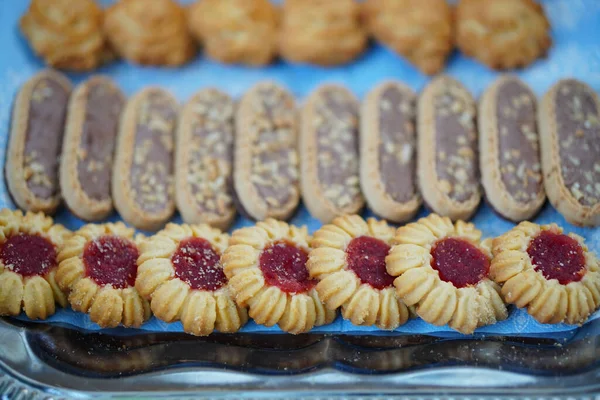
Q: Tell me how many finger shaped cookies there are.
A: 10